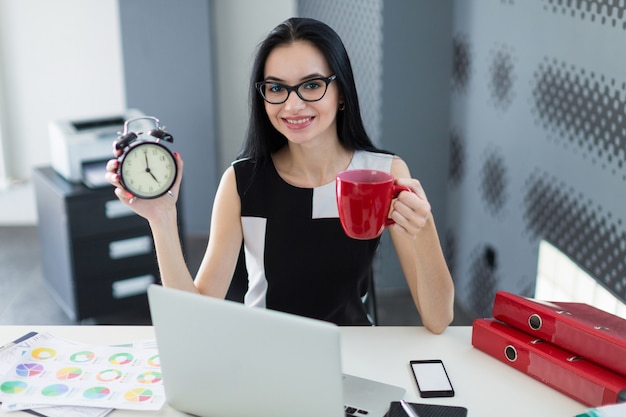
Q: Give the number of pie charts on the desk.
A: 12